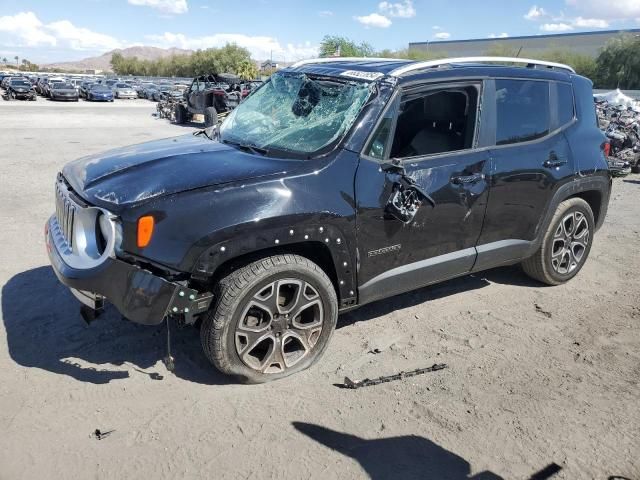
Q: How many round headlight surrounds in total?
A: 1